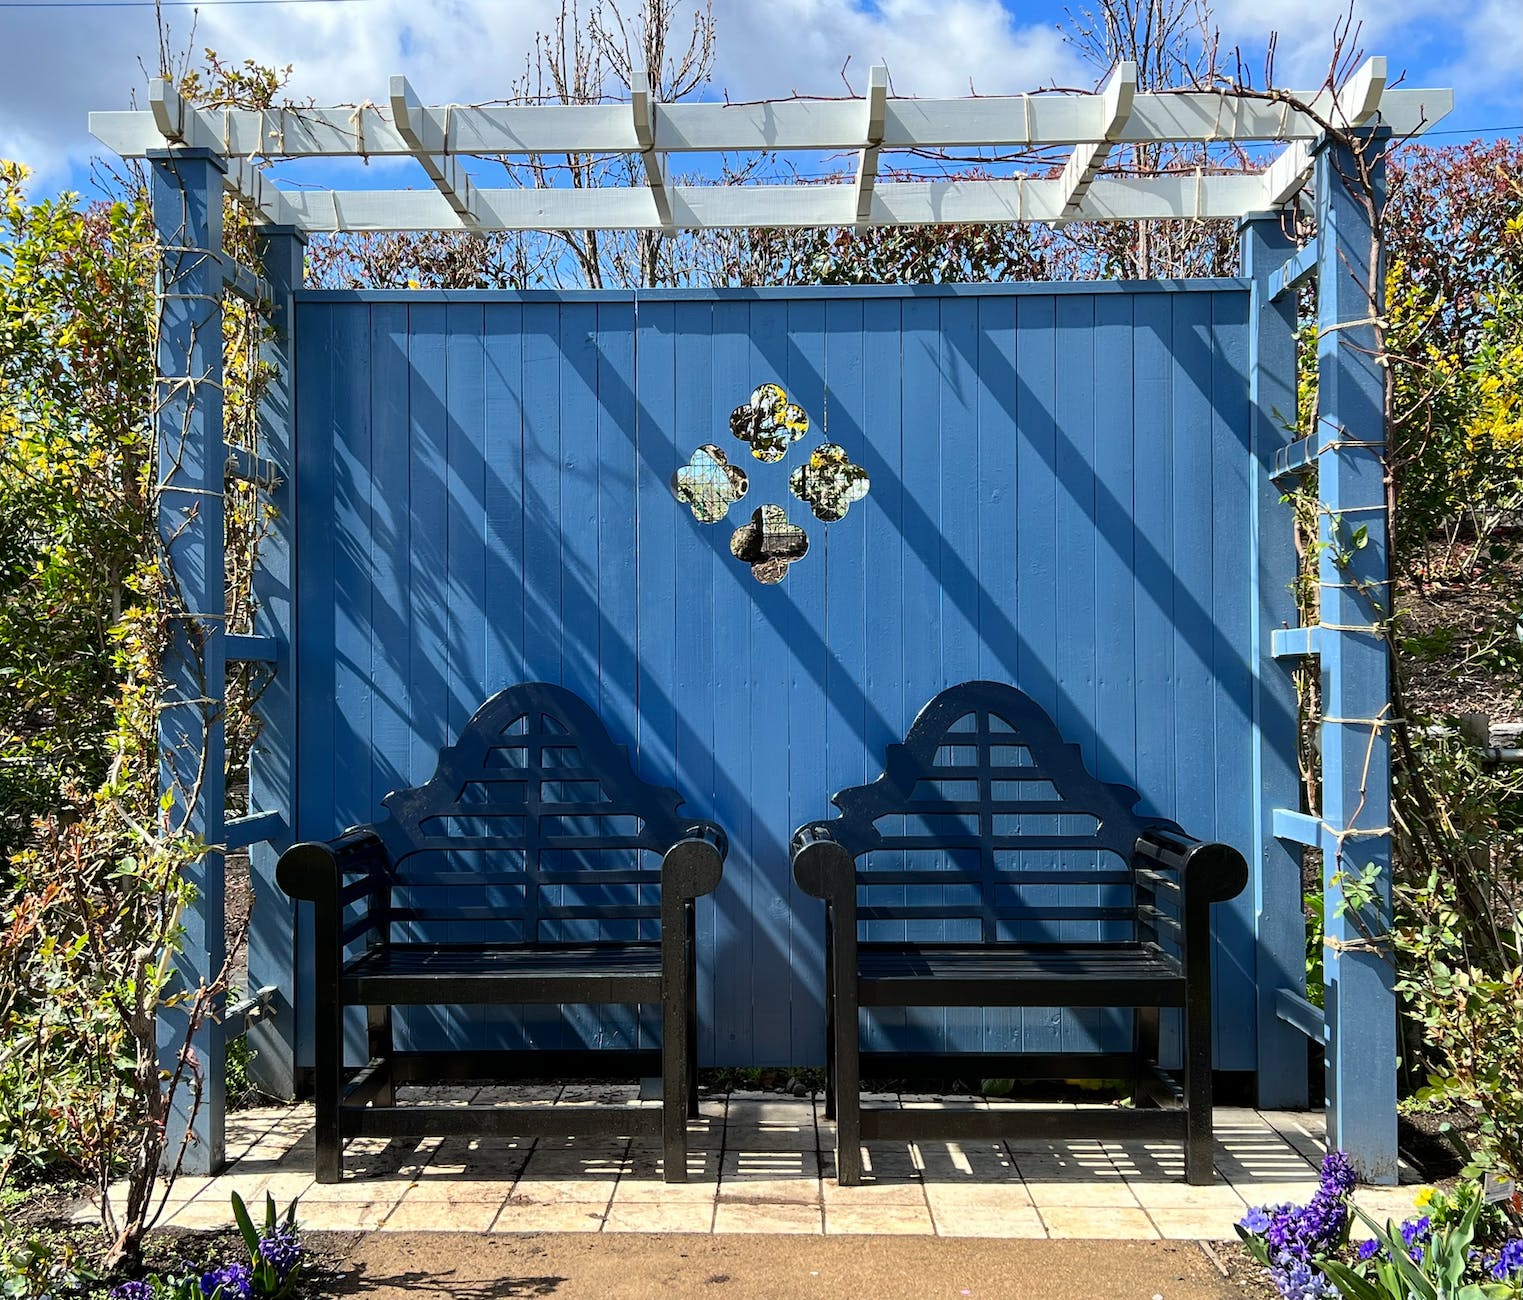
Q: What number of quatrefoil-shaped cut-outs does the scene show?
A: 4